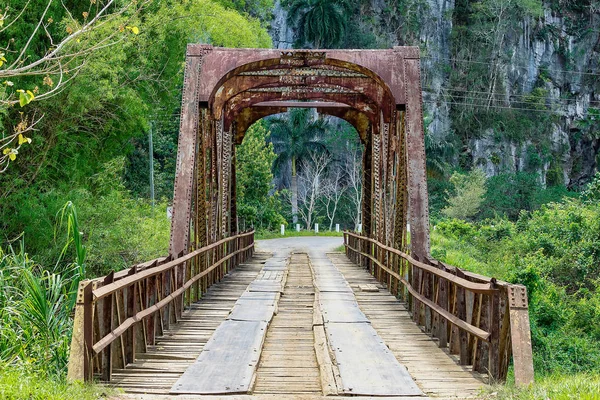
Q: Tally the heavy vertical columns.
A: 2